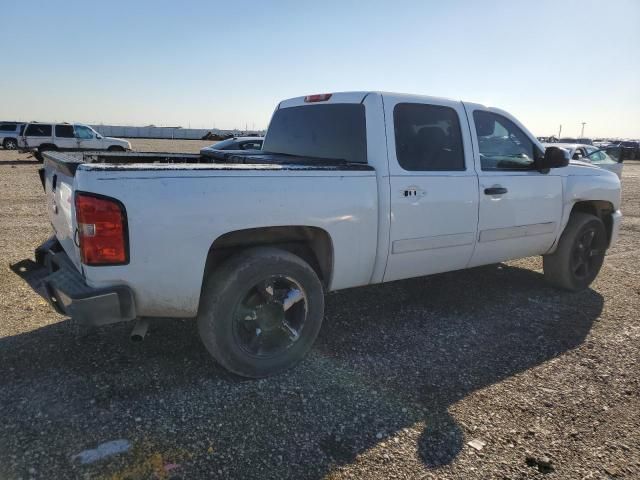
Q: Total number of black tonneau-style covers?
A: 1